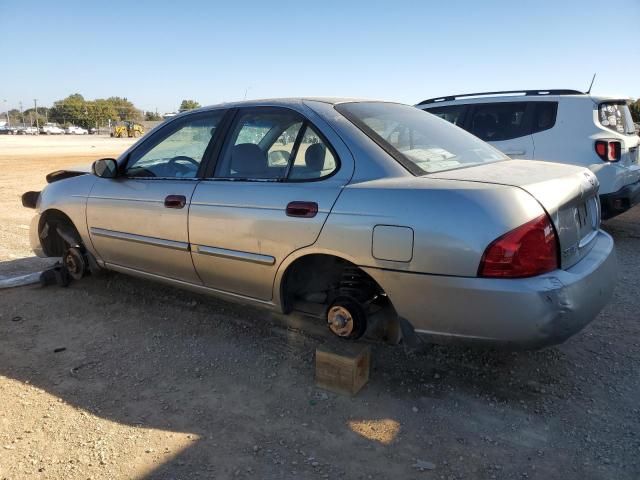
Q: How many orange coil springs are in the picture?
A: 0